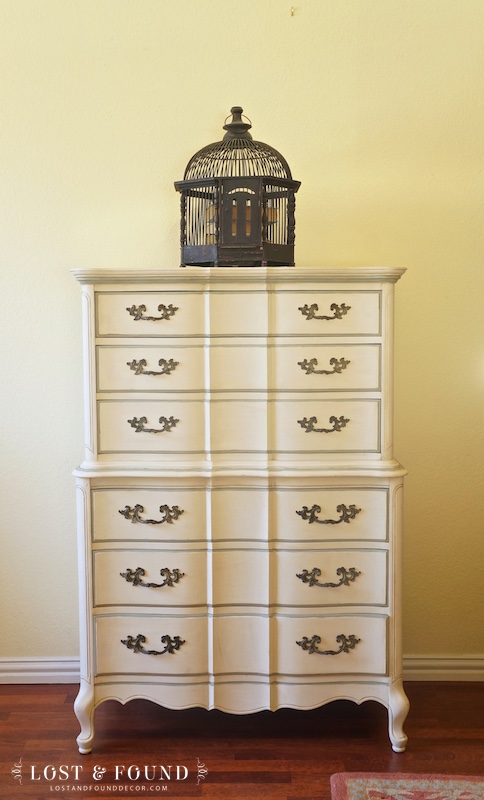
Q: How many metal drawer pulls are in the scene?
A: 12